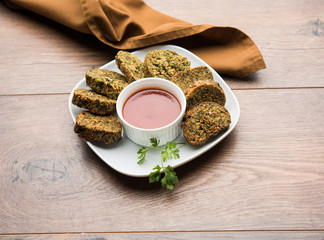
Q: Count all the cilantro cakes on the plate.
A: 8